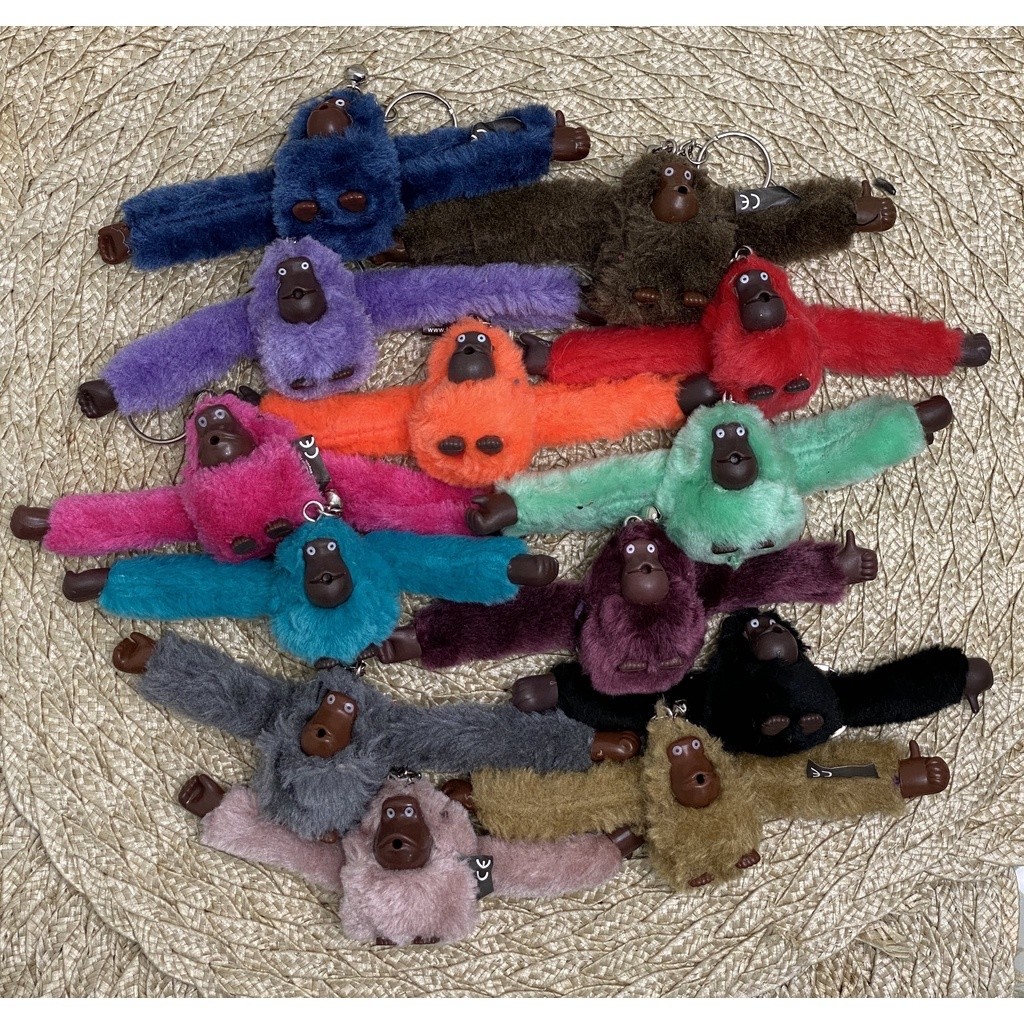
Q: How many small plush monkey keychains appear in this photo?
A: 13